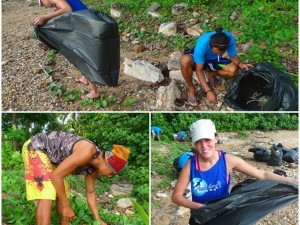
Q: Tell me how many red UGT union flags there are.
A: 0